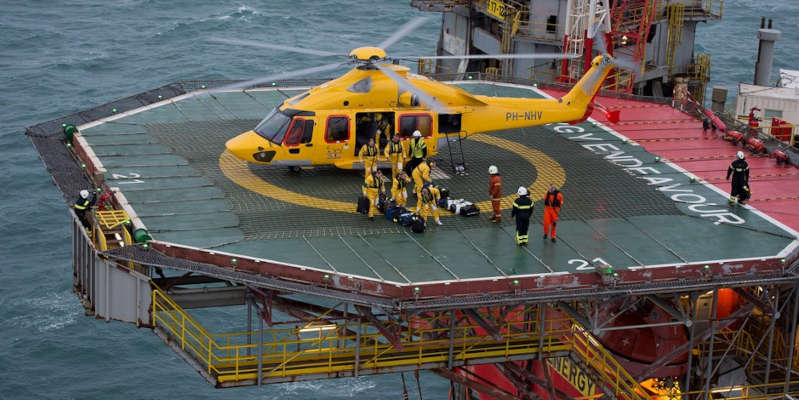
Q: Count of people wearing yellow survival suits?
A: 7